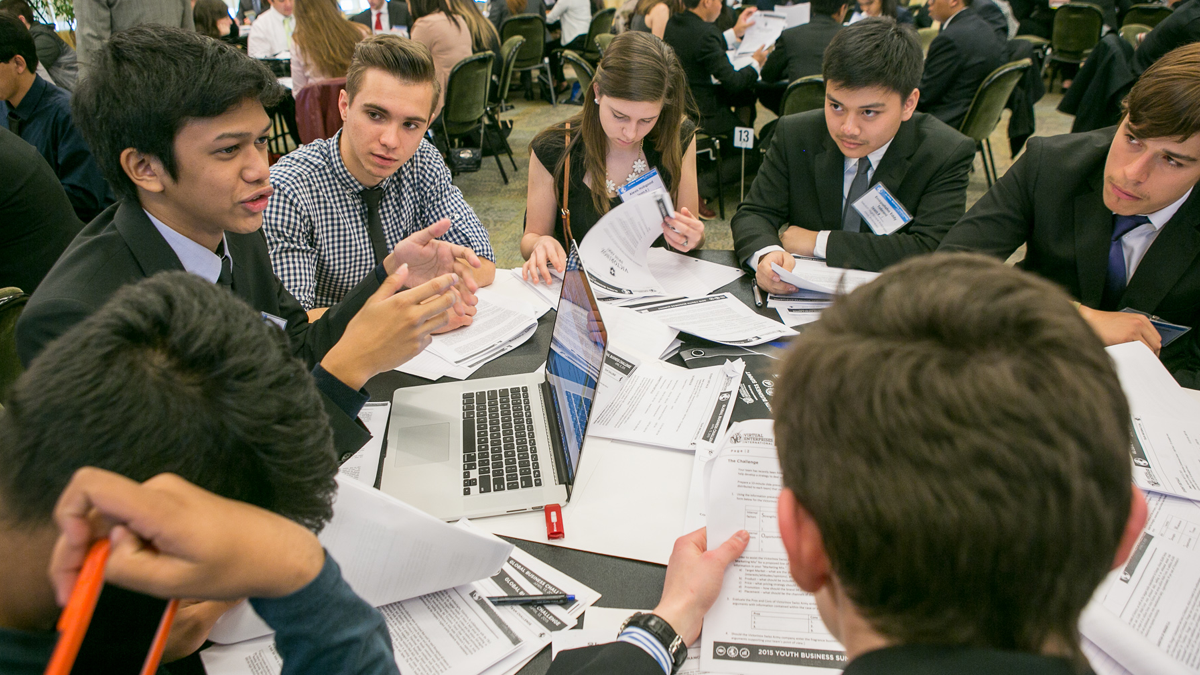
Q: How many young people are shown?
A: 7